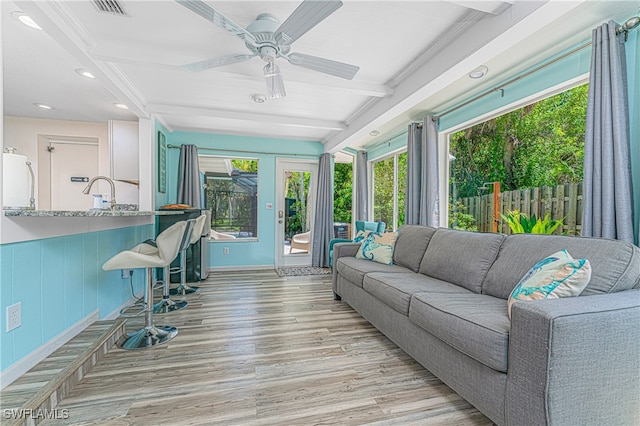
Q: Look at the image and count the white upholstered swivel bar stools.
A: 3